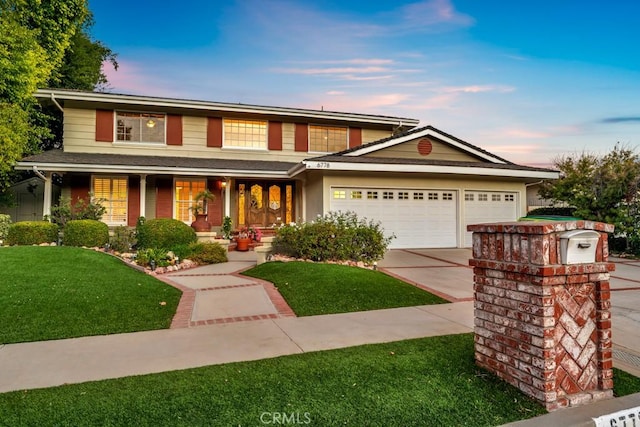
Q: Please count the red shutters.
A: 10